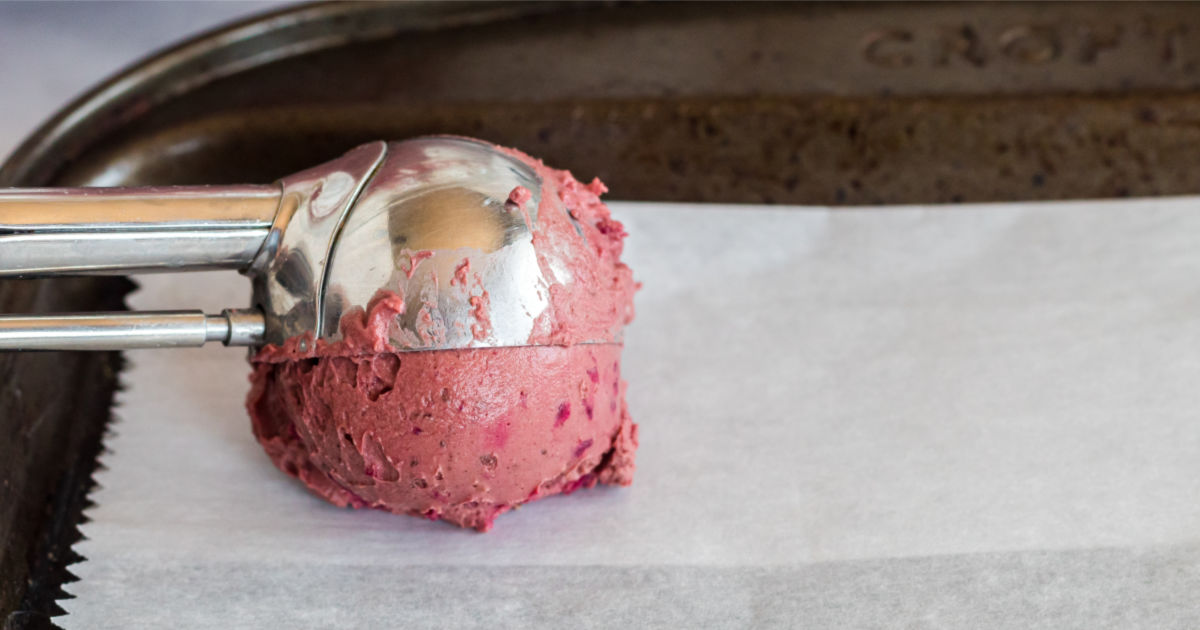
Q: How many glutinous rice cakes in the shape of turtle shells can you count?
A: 0